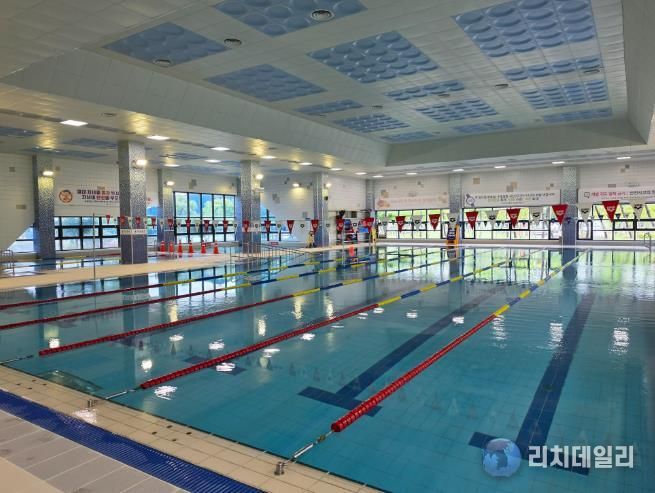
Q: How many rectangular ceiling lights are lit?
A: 15